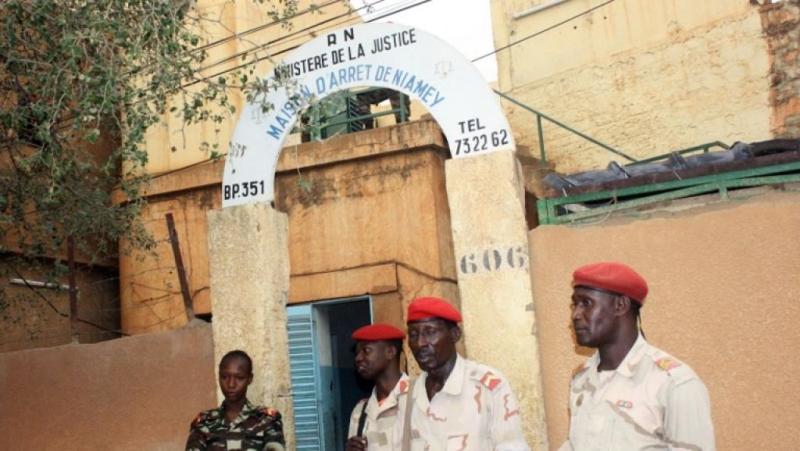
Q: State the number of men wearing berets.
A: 3